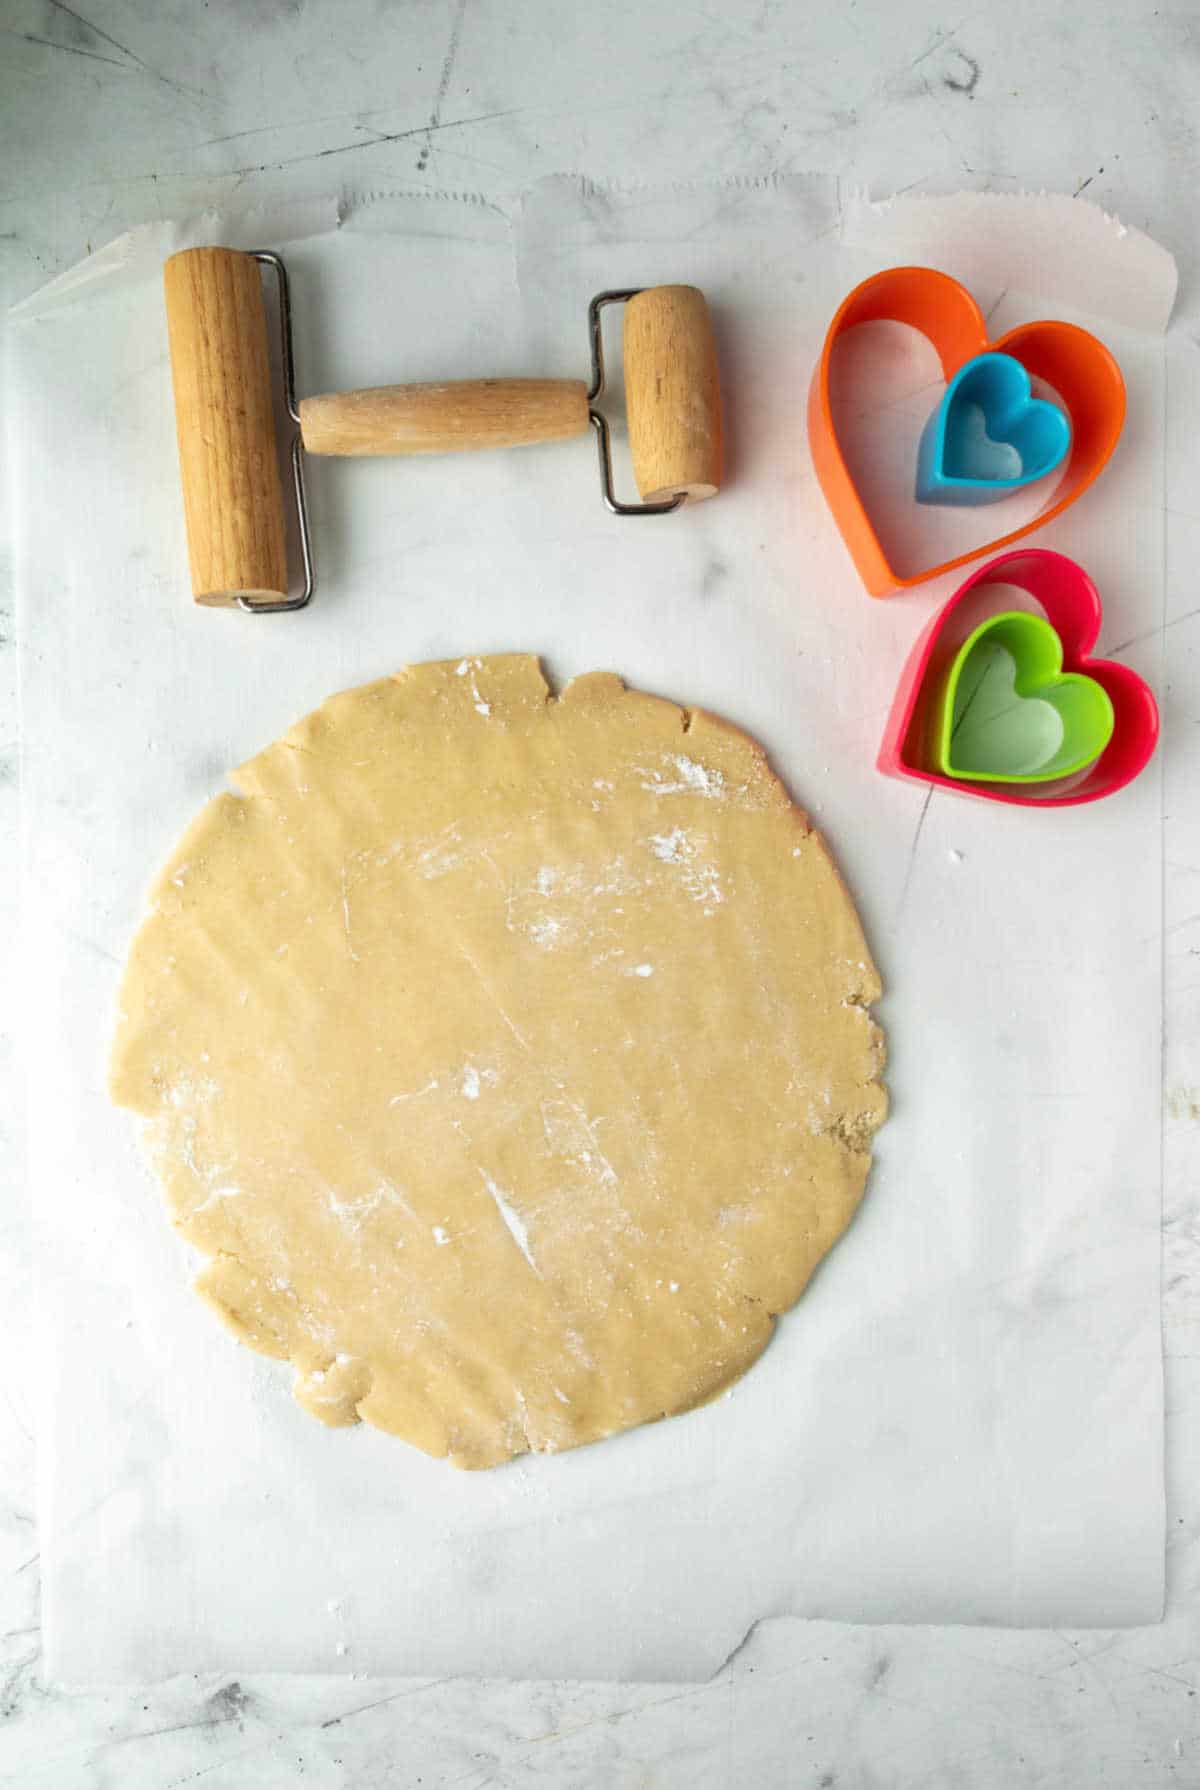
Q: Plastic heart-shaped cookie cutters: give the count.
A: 4